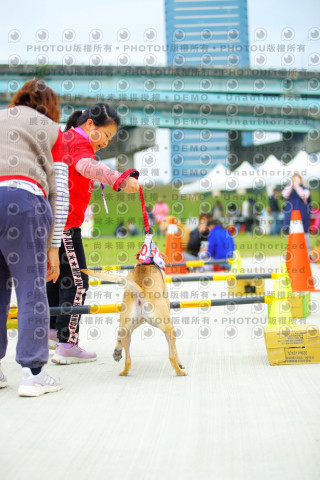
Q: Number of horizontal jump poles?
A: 3